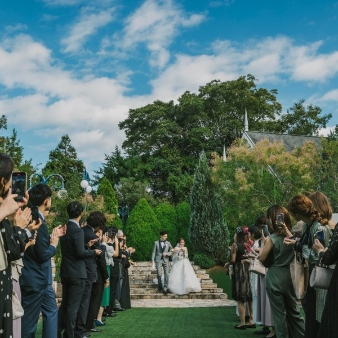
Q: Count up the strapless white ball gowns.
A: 1